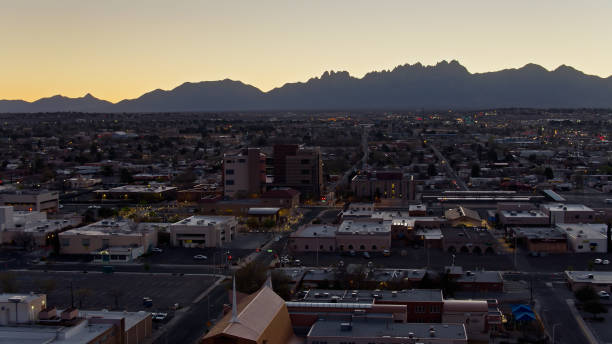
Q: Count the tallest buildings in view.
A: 2